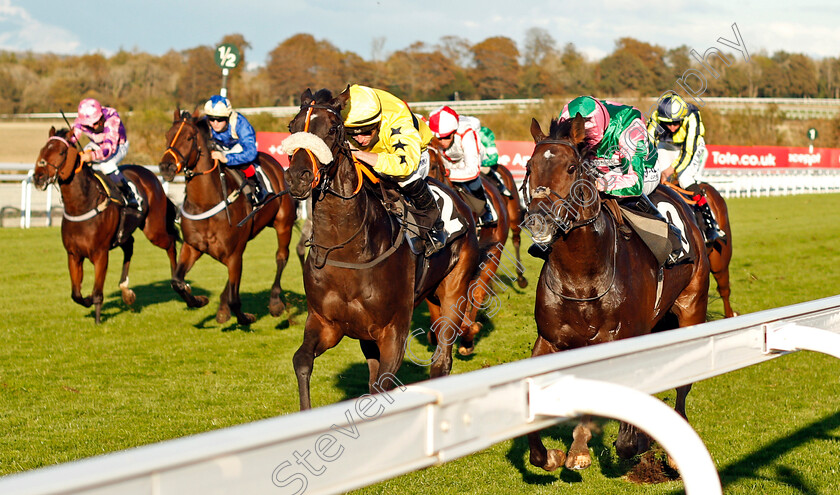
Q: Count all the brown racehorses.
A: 7